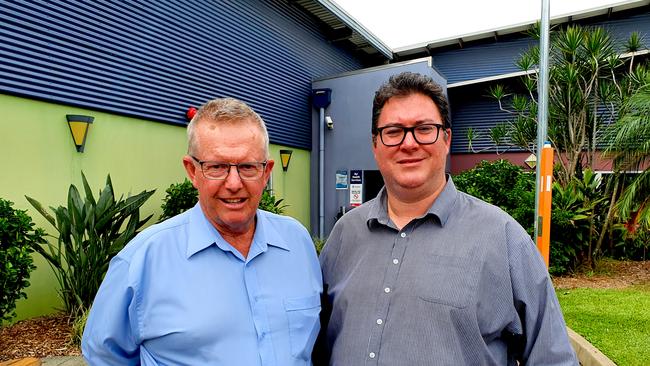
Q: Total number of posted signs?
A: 2